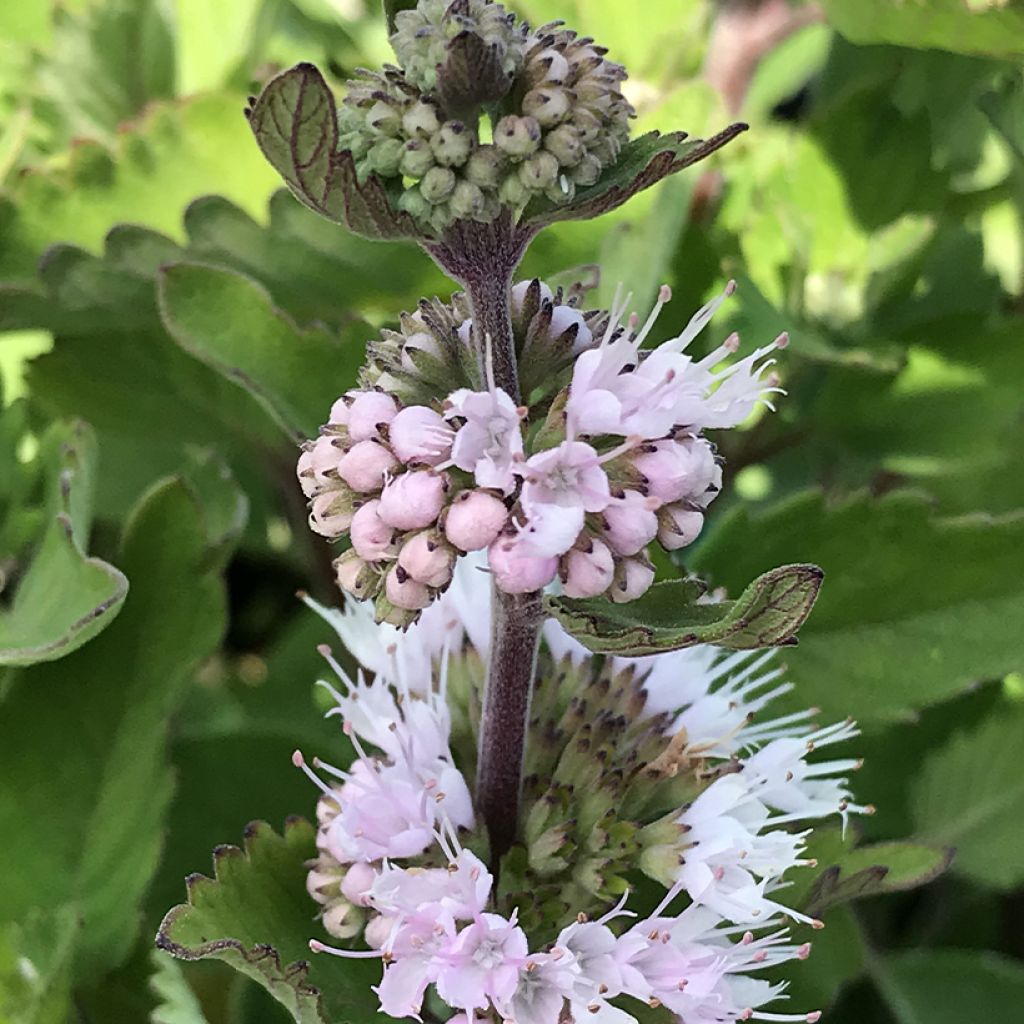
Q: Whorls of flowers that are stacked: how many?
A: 3